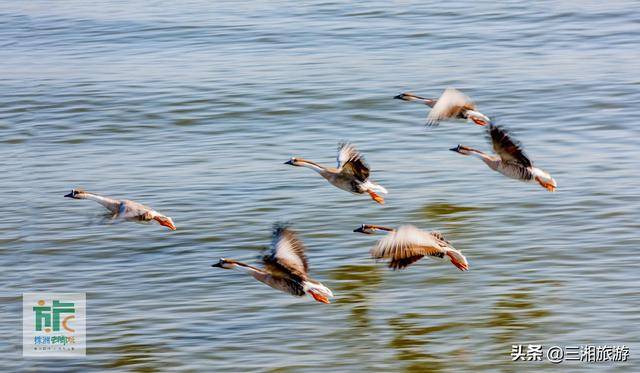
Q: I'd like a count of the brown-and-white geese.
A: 6